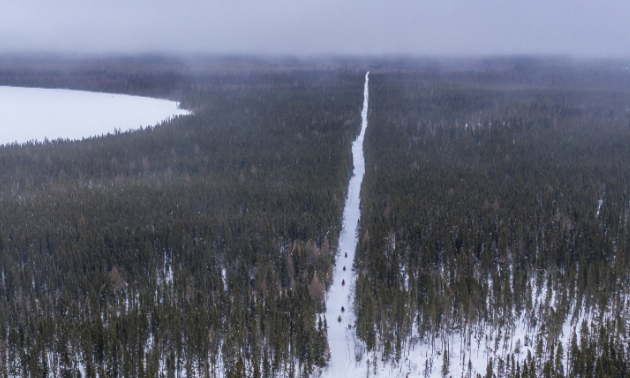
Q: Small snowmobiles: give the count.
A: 5